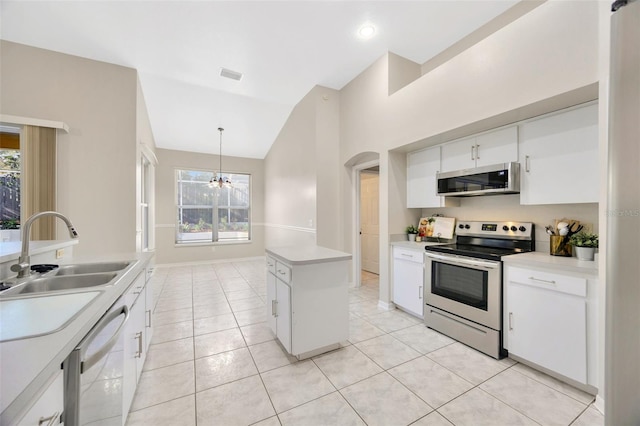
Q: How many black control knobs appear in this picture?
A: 5